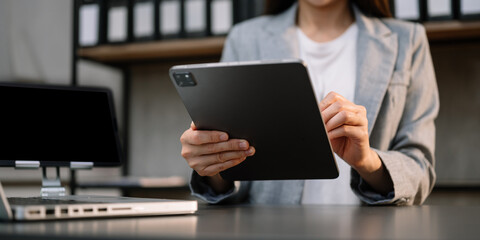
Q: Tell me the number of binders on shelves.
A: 9